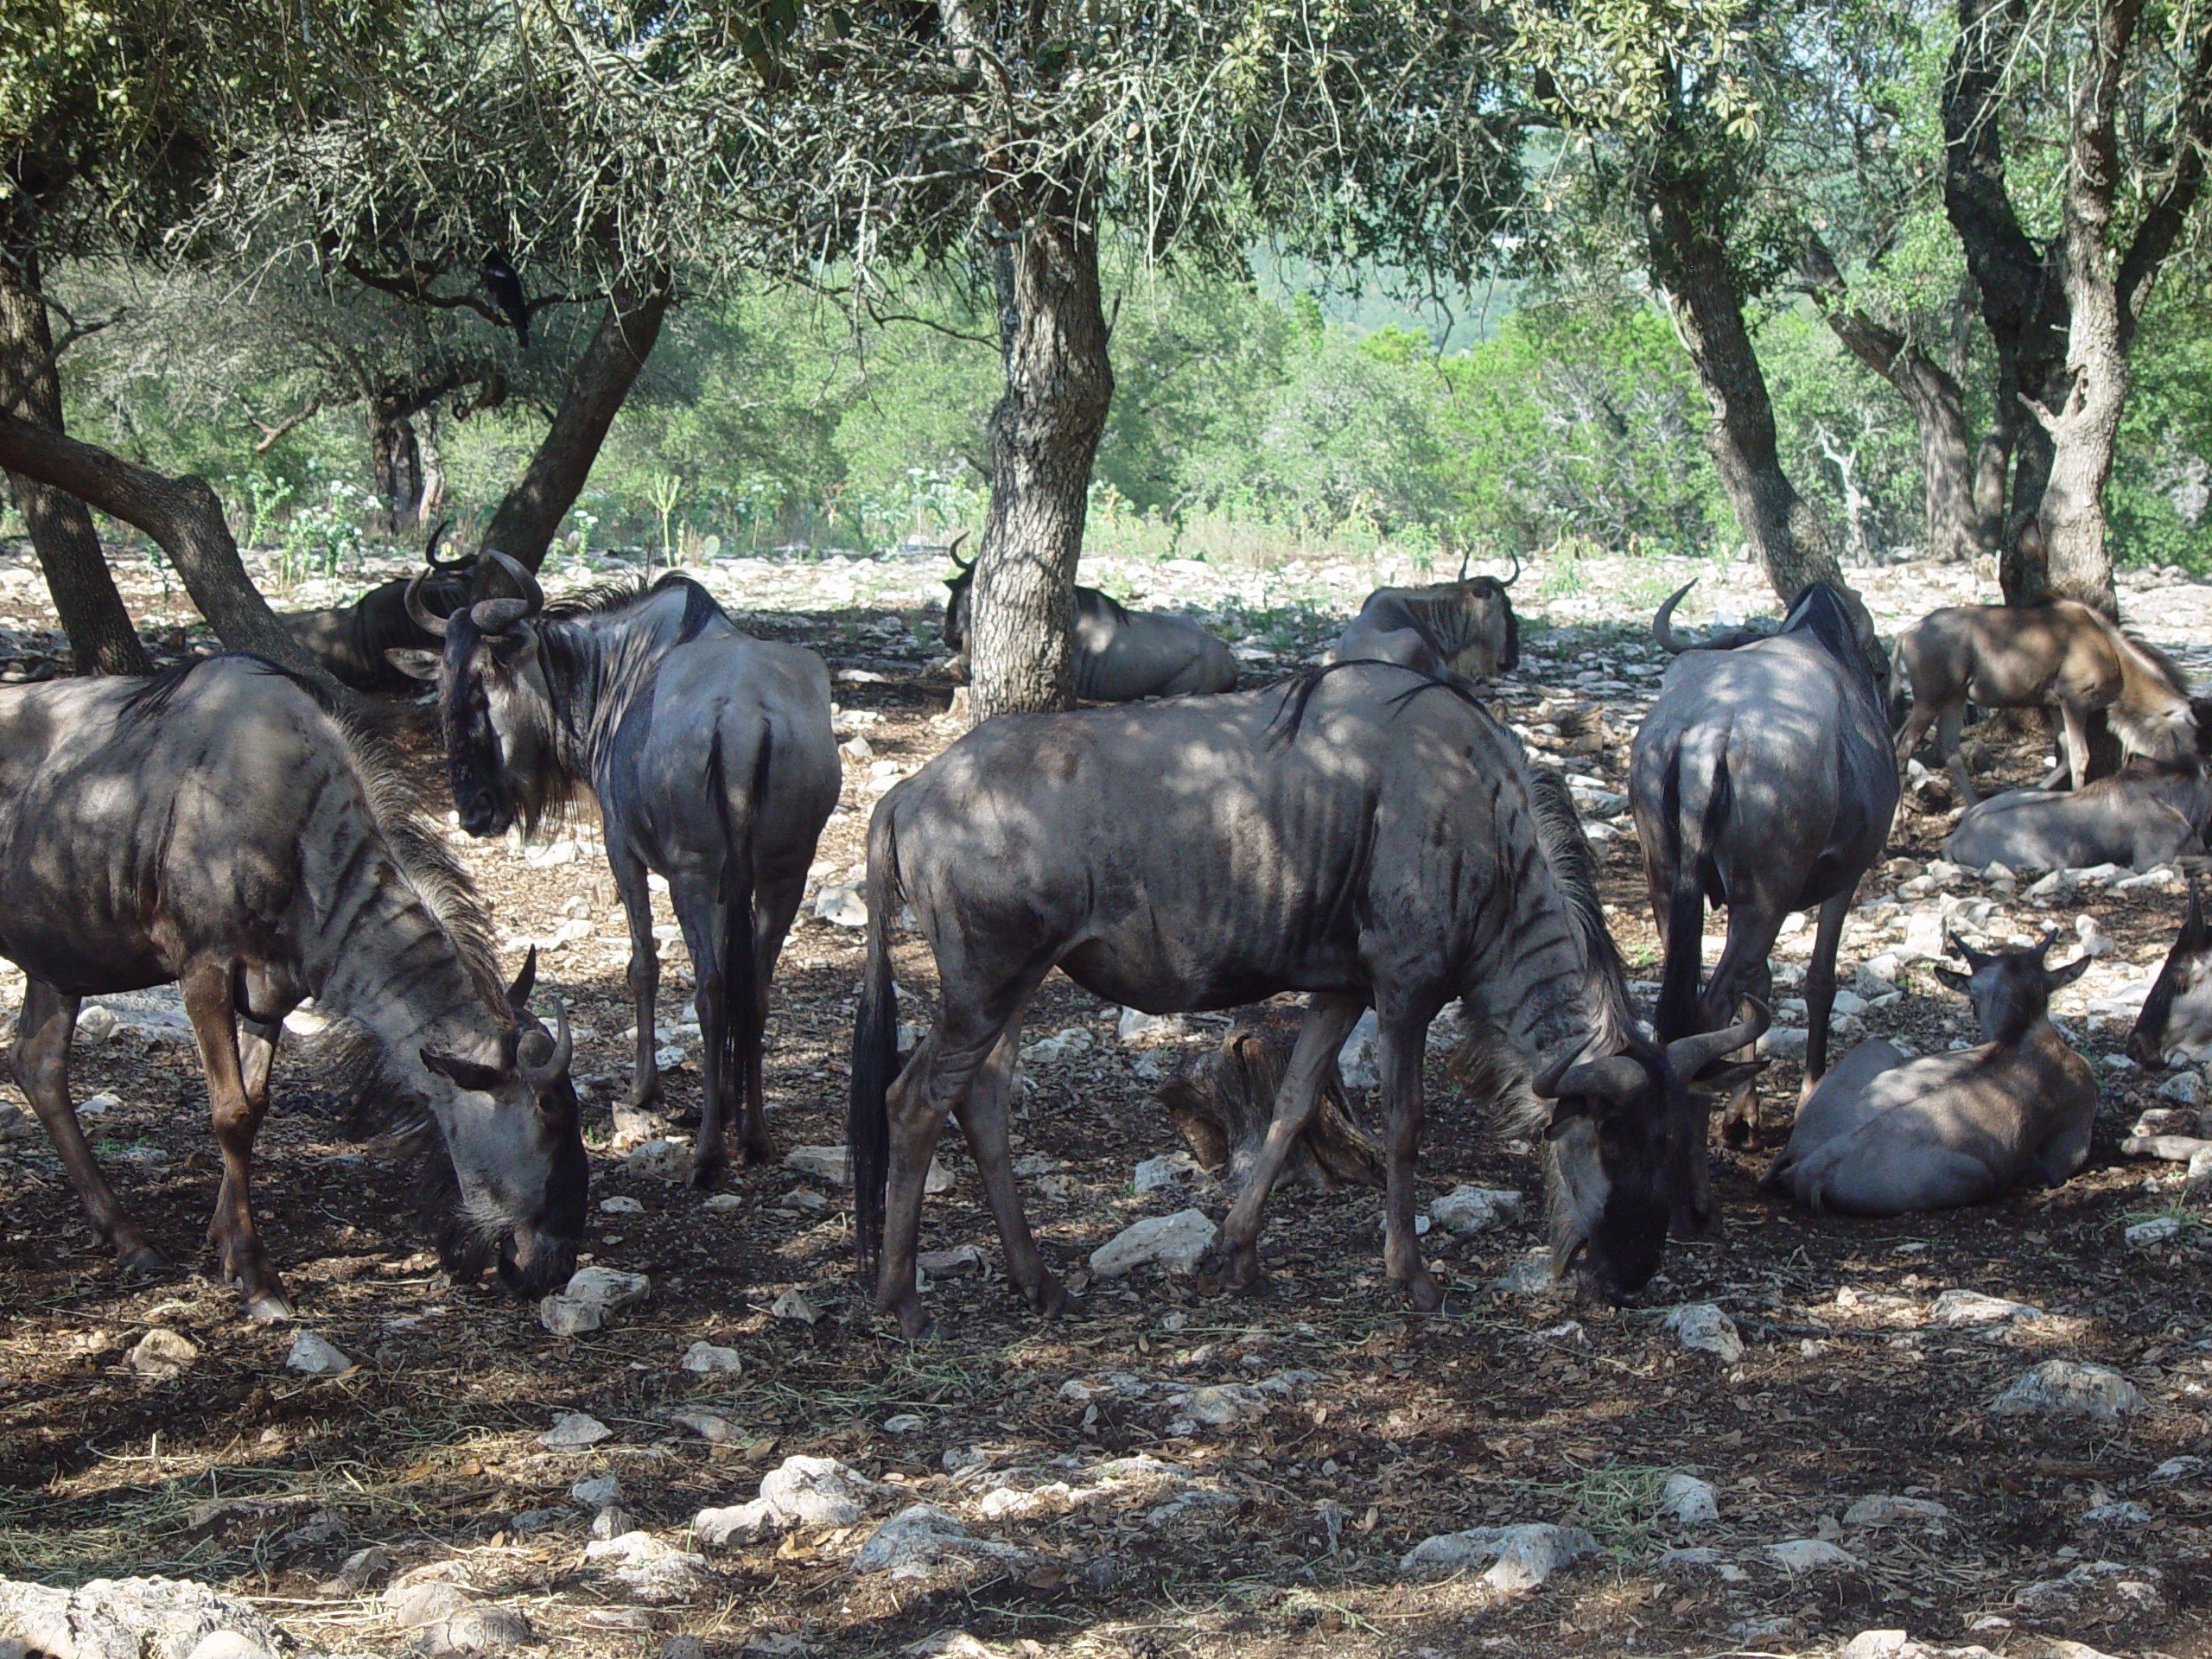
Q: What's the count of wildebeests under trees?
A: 11